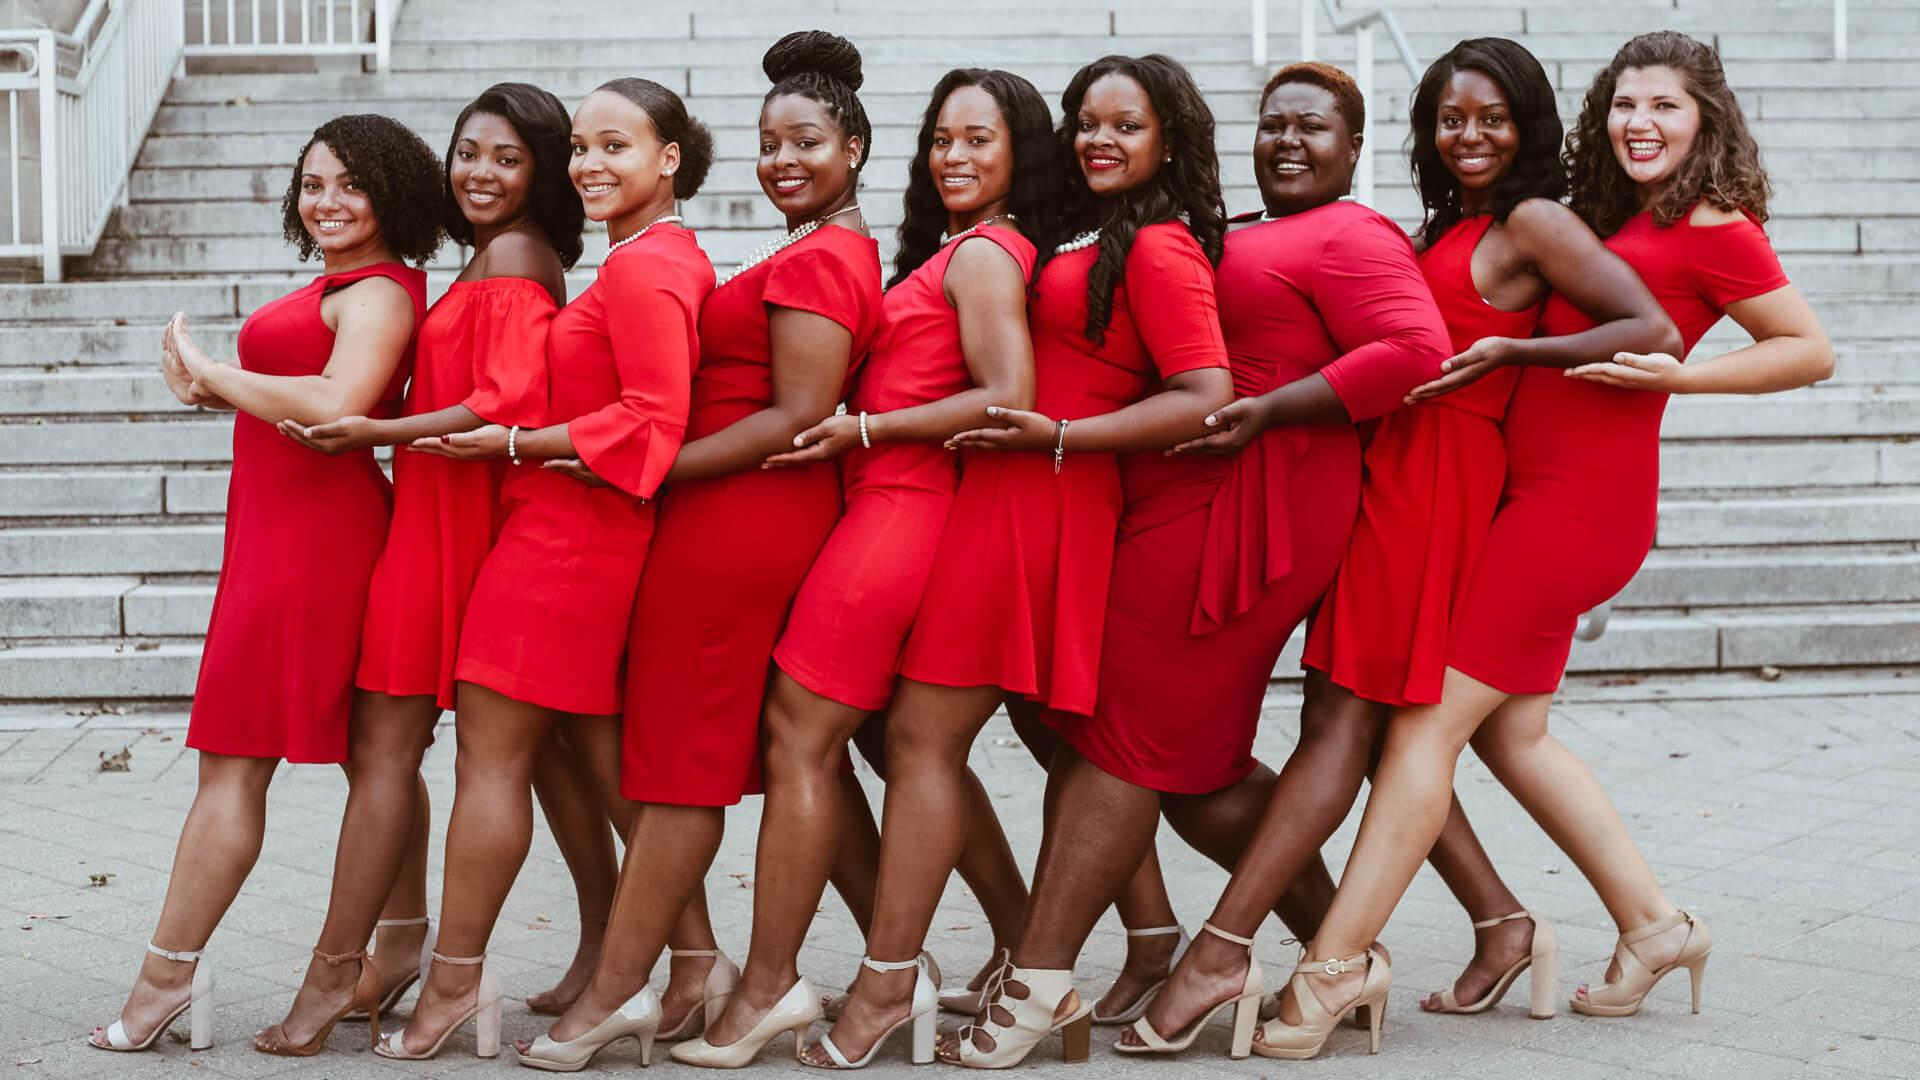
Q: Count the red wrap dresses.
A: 1